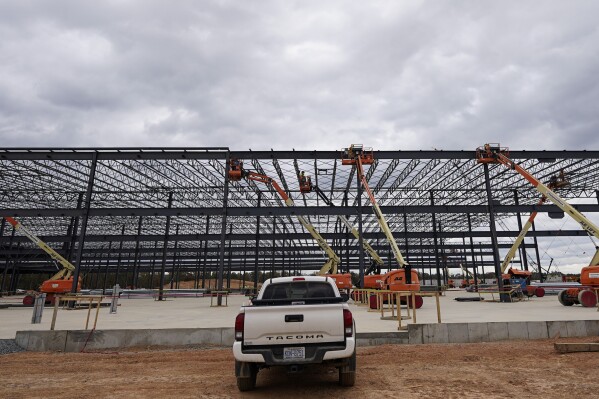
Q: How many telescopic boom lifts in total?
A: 6